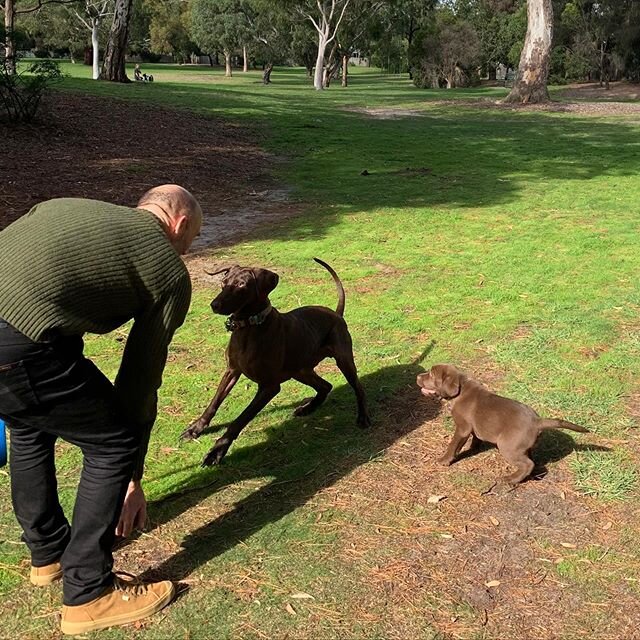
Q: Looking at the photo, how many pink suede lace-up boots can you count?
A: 0